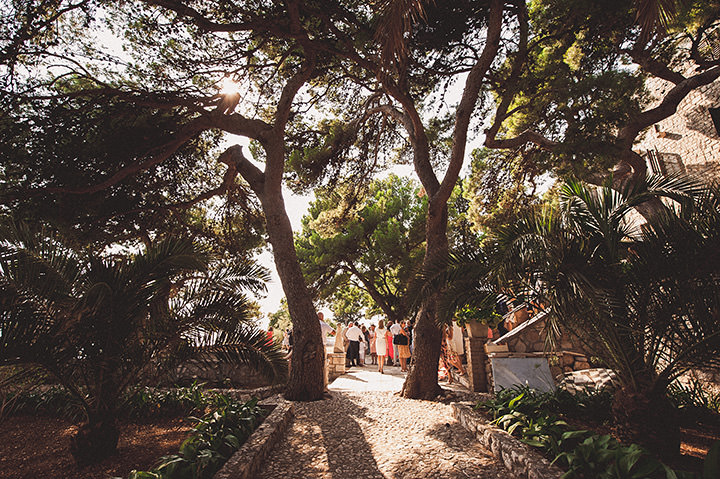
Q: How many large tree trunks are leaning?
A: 2